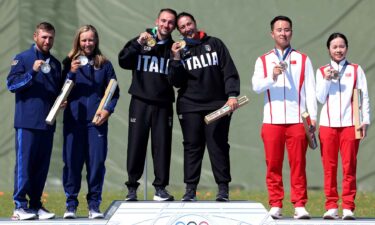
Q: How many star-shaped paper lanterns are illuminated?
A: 0